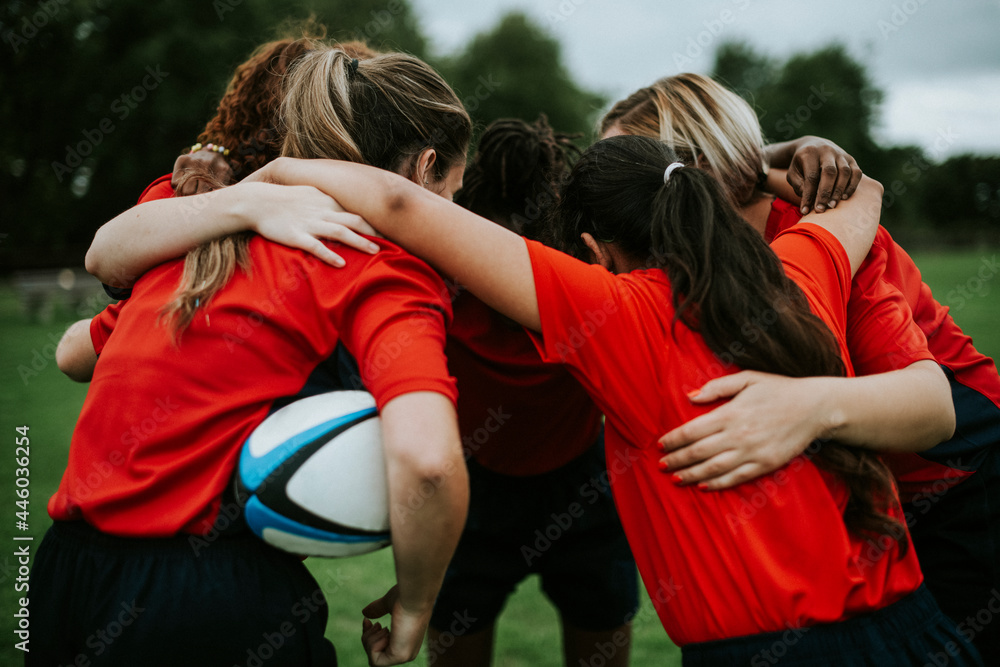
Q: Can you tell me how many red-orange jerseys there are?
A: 5